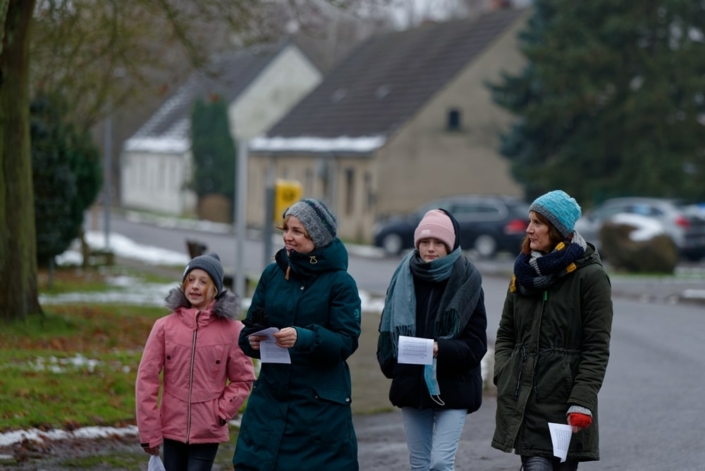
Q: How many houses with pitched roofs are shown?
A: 2